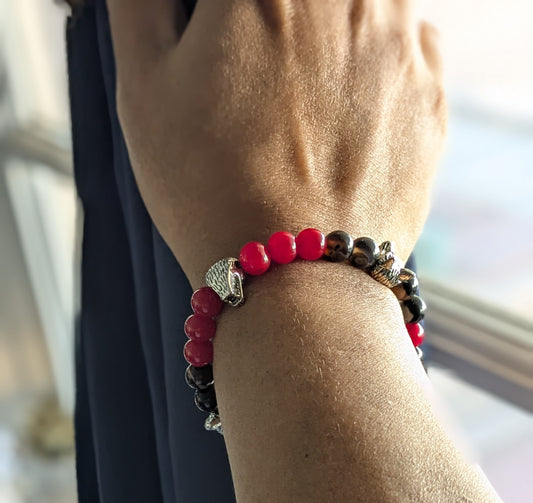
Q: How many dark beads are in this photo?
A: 6